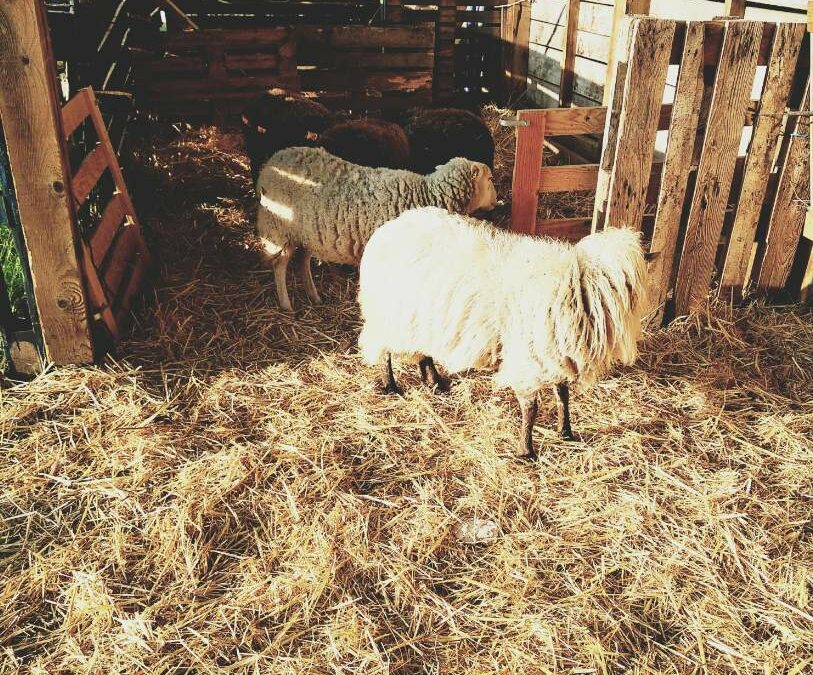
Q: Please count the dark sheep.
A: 3